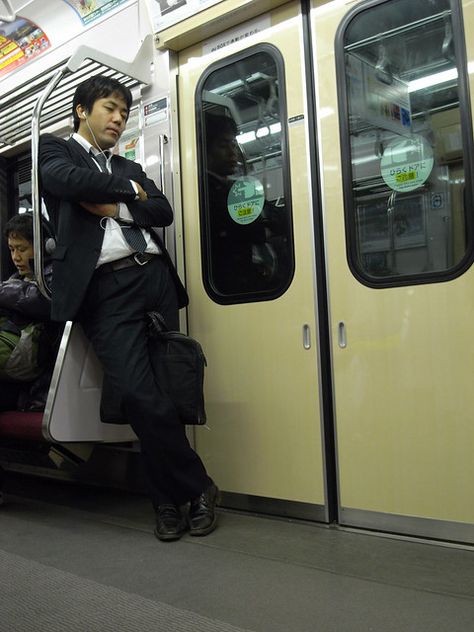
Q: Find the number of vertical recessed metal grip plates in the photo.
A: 2